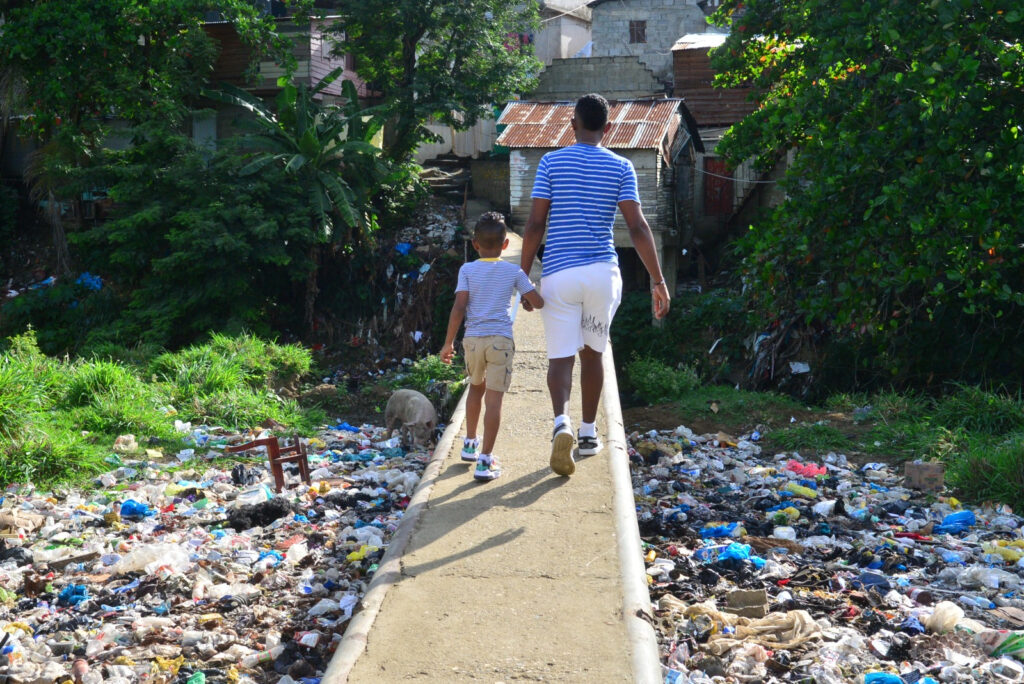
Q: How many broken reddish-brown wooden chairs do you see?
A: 1